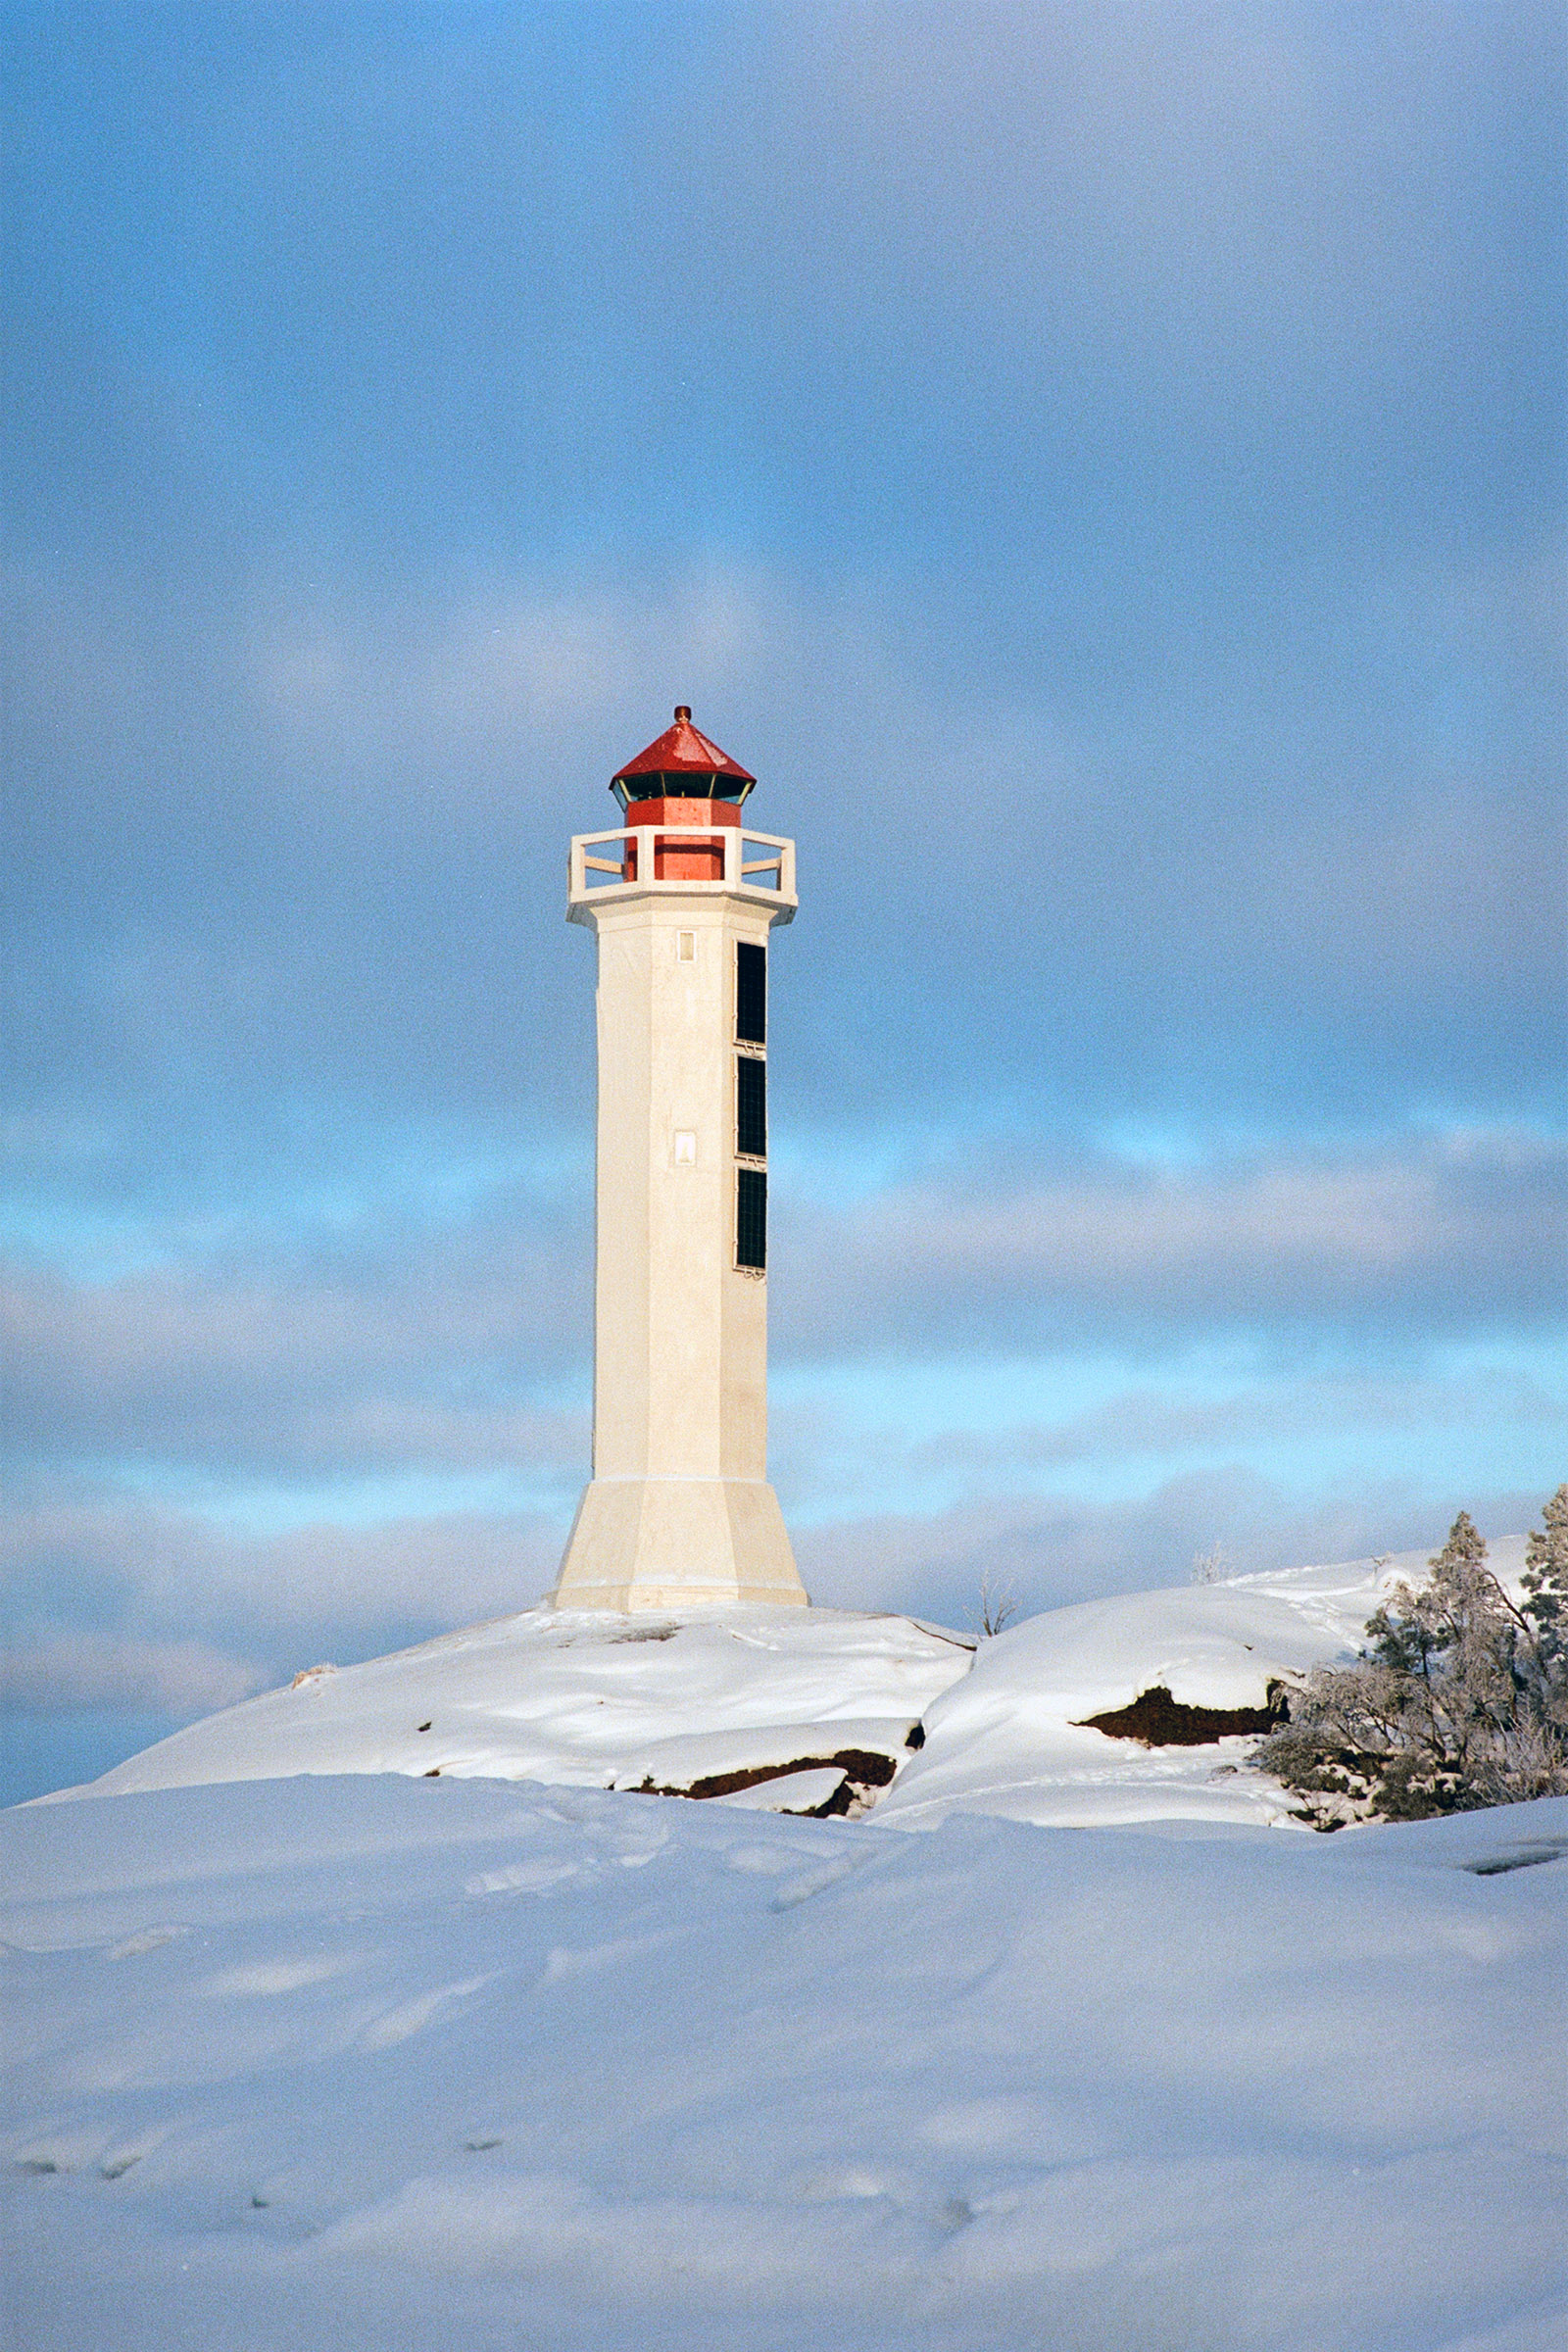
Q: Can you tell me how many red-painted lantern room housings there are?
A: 1